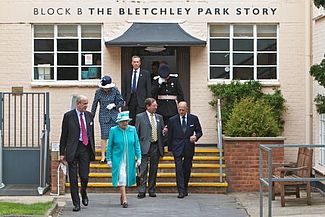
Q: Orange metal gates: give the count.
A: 0